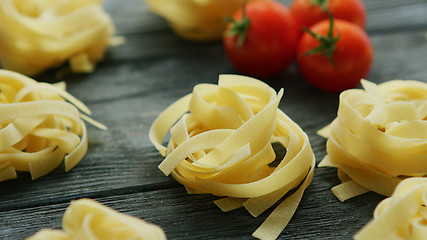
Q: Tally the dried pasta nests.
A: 7